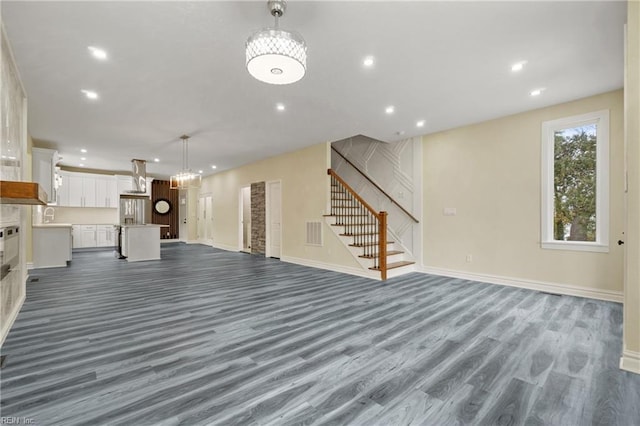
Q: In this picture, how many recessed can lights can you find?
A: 14